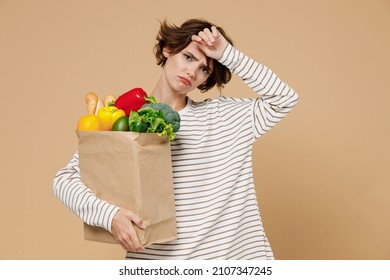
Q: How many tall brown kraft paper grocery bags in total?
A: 1